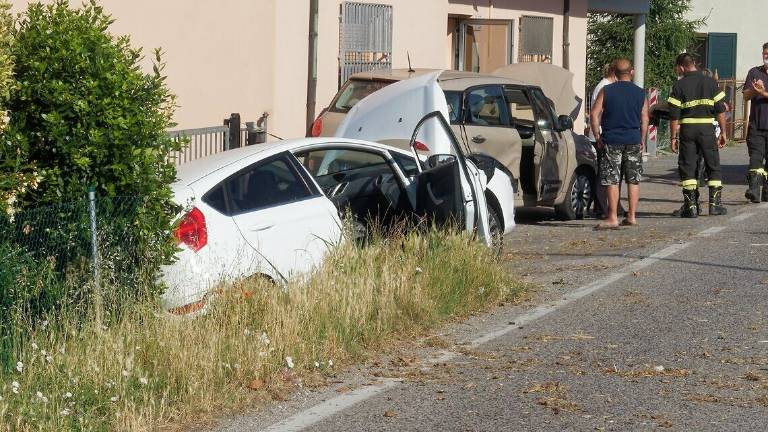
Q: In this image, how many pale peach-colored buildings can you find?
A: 1